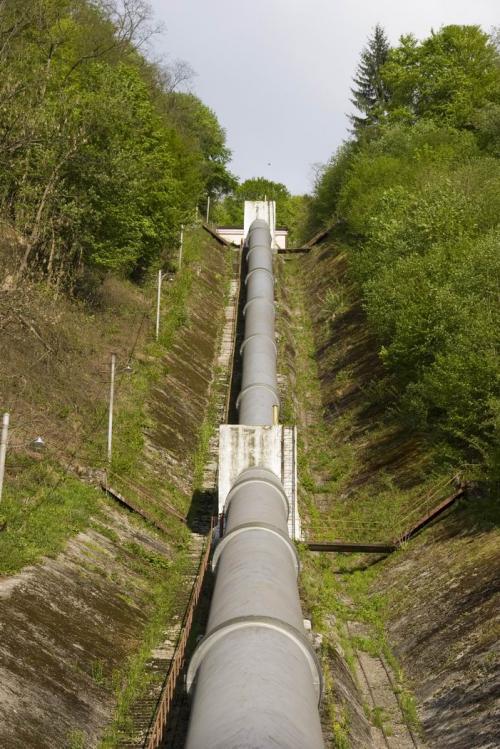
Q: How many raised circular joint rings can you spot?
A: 9